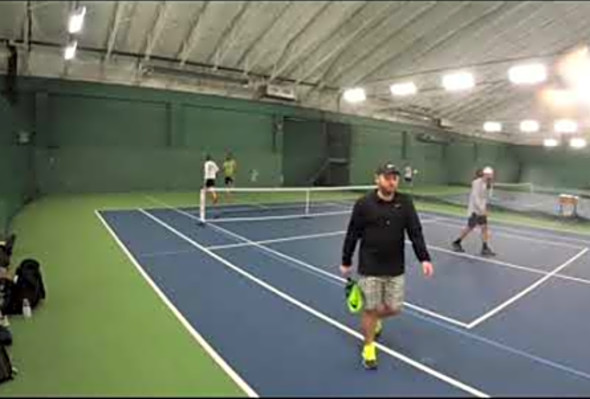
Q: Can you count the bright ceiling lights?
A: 12